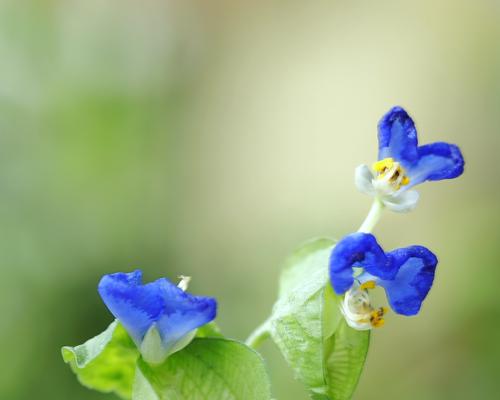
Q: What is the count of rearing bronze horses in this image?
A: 0